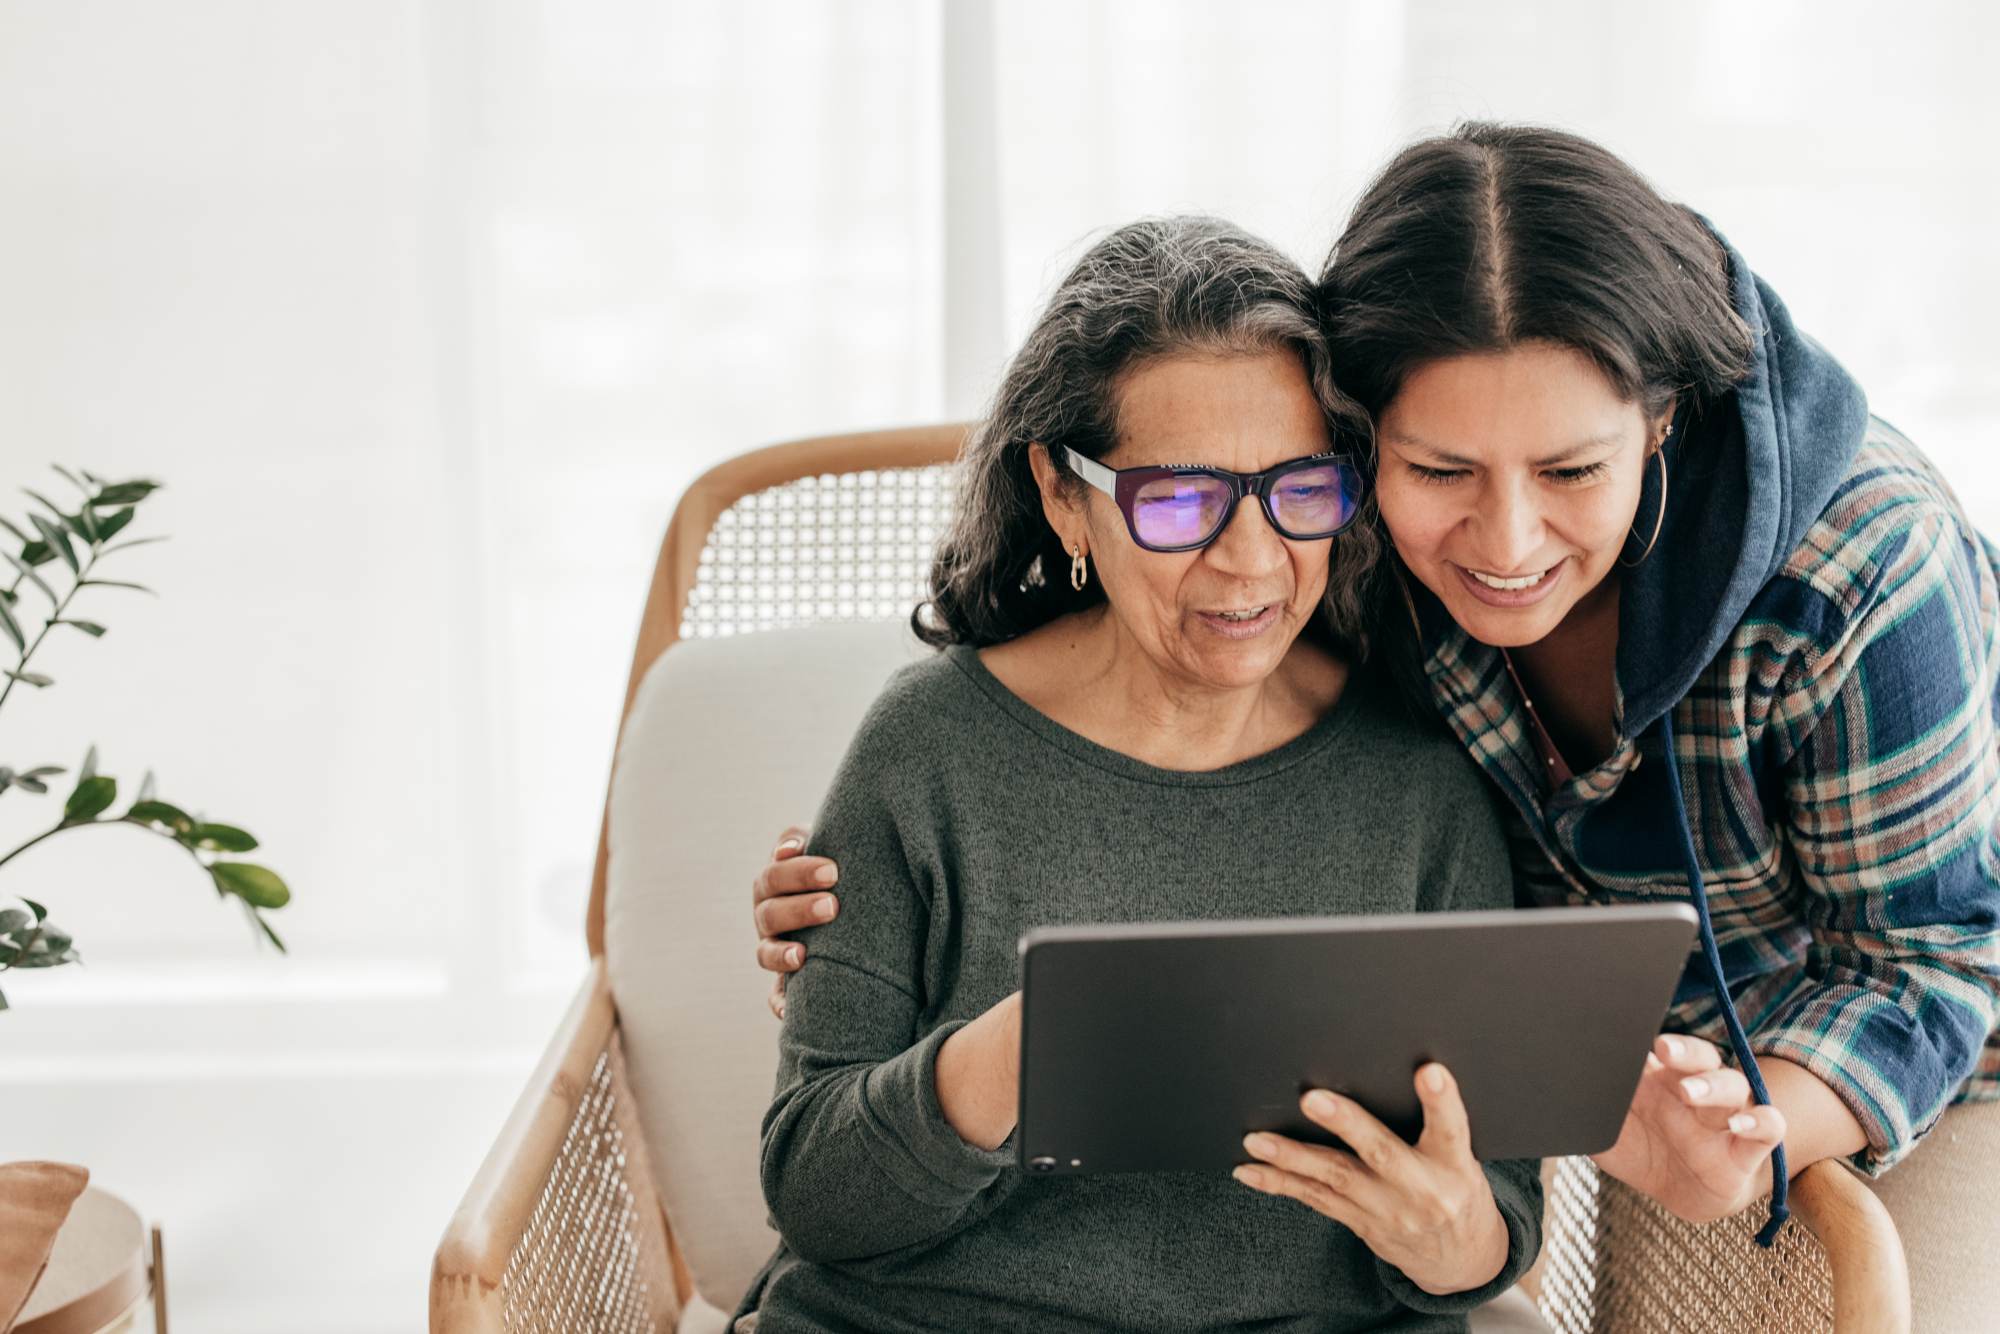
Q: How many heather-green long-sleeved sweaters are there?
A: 1